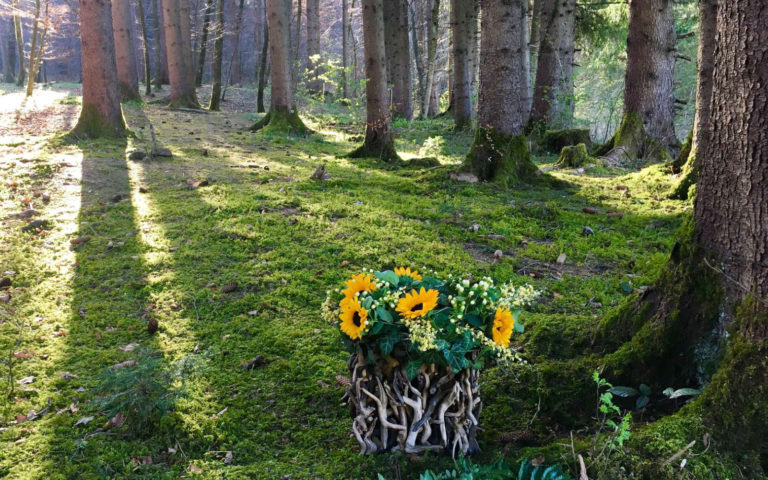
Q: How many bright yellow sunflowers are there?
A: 5